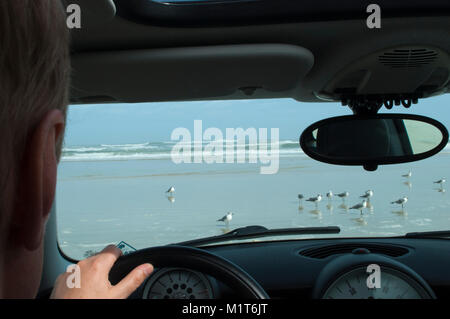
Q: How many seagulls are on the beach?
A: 11